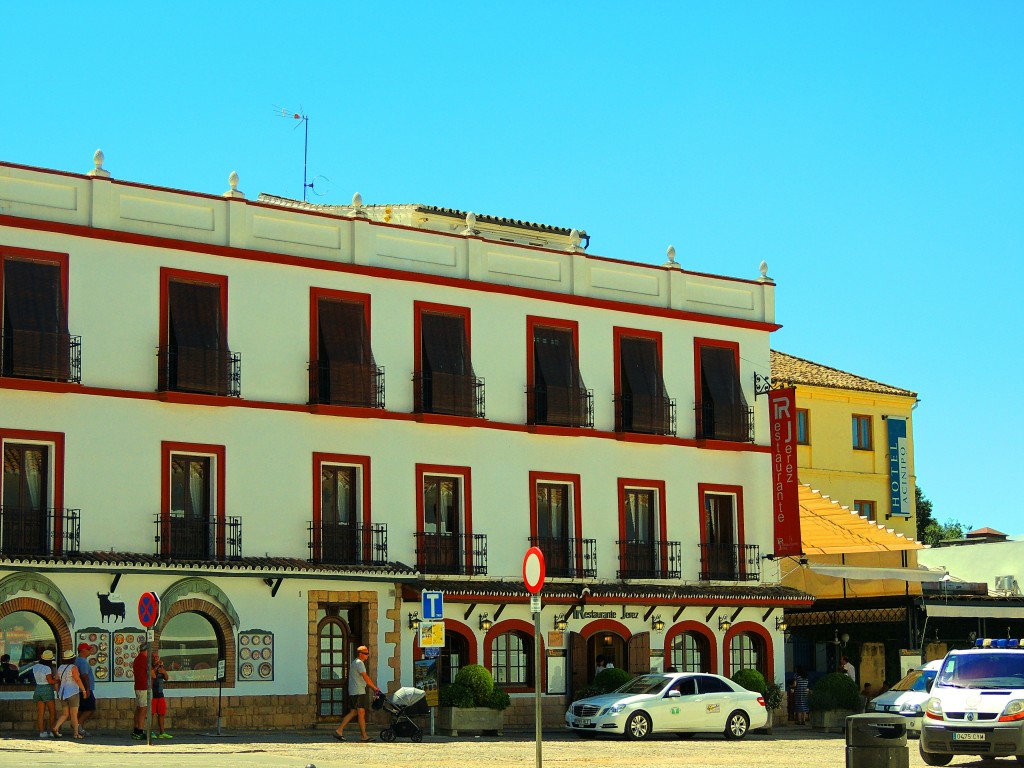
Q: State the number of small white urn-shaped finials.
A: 7